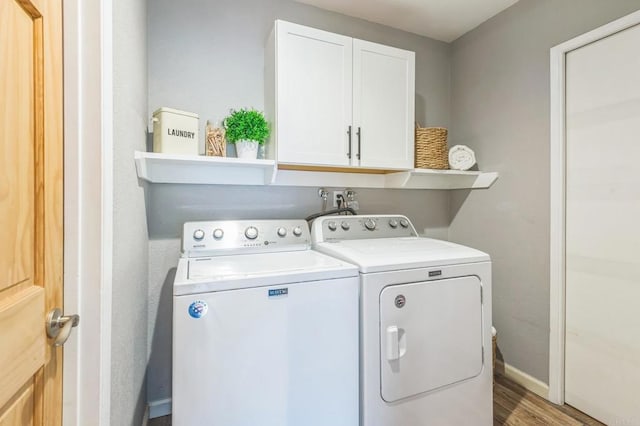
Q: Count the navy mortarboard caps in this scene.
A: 0